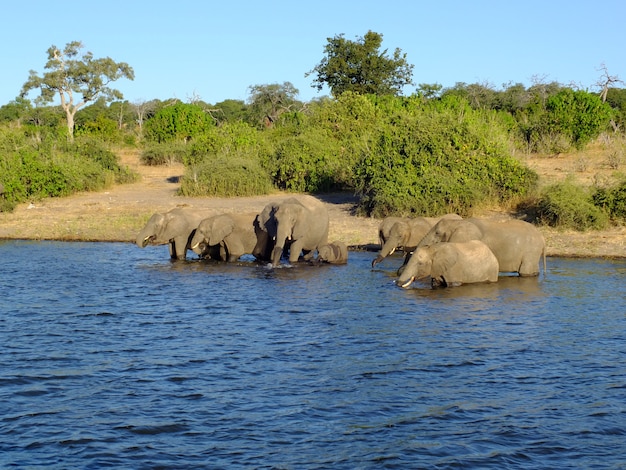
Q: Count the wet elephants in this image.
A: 7